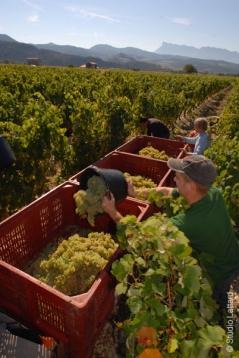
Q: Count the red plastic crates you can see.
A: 3